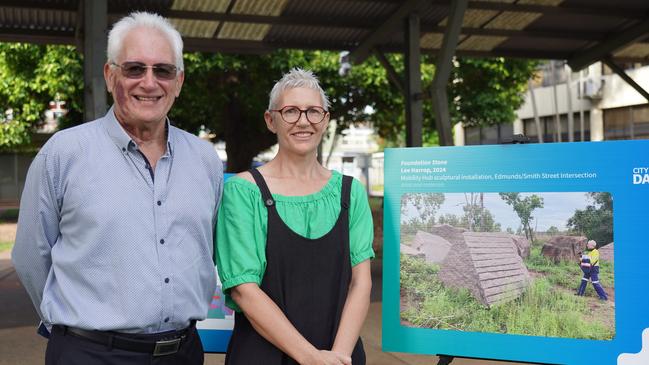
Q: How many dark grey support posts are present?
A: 3